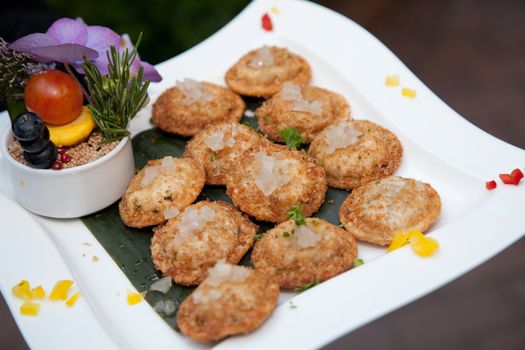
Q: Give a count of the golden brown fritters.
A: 11